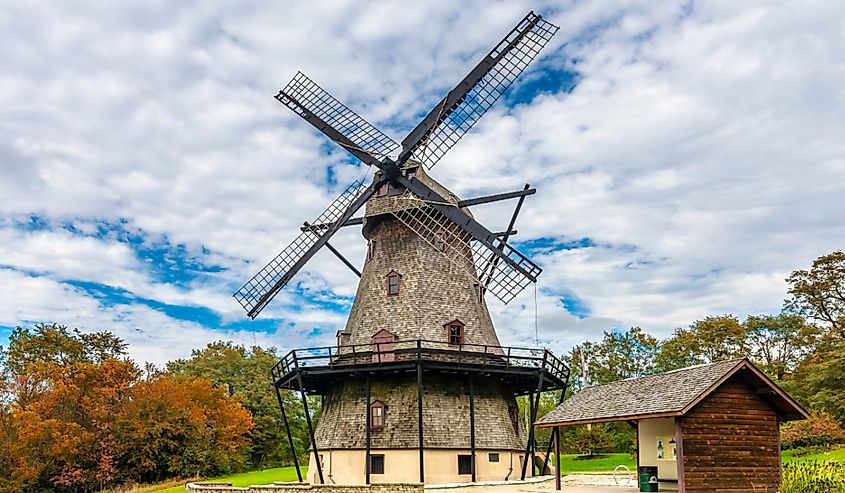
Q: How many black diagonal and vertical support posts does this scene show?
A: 8